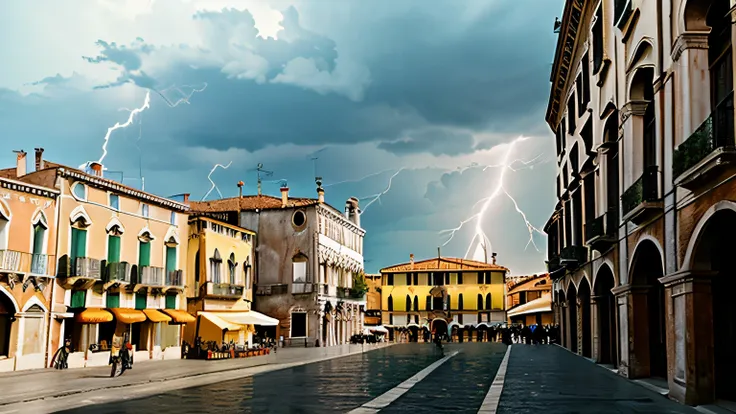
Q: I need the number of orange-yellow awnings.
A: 4